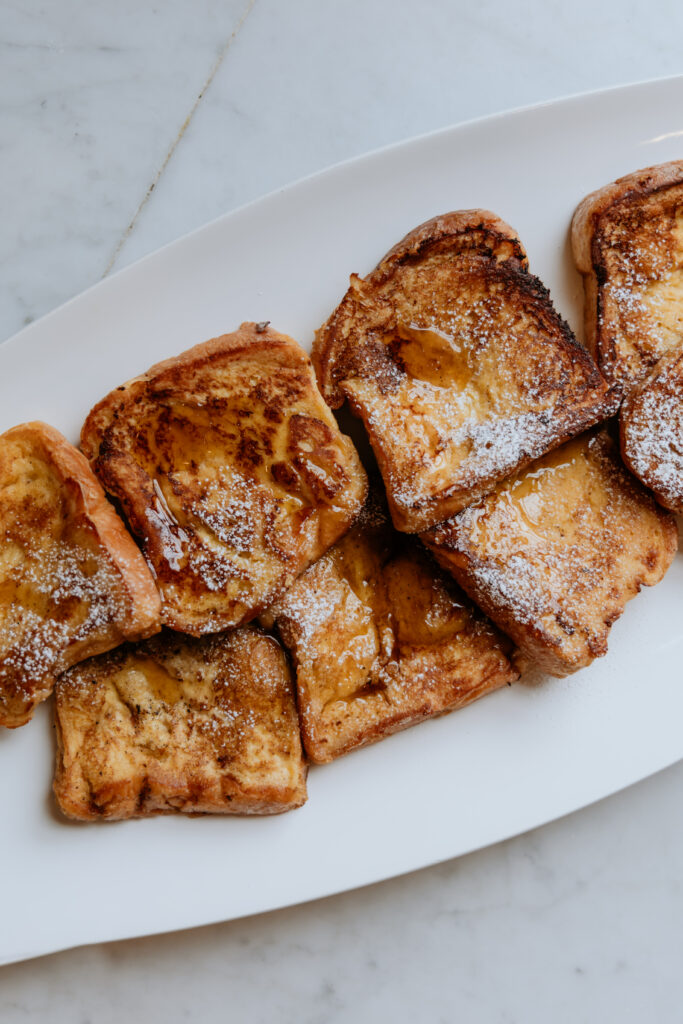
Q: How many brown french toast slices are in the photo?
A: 8